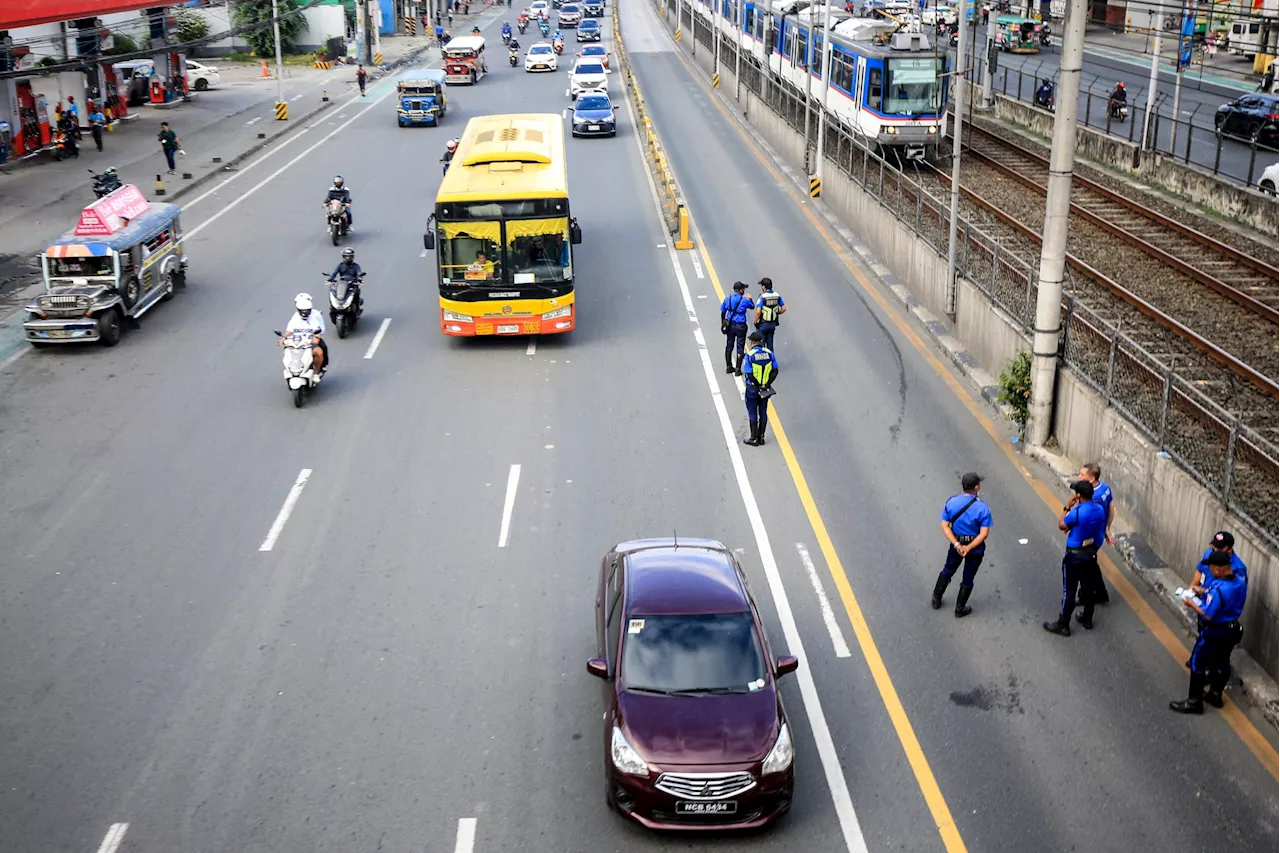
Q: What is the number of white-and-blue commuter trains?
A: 1